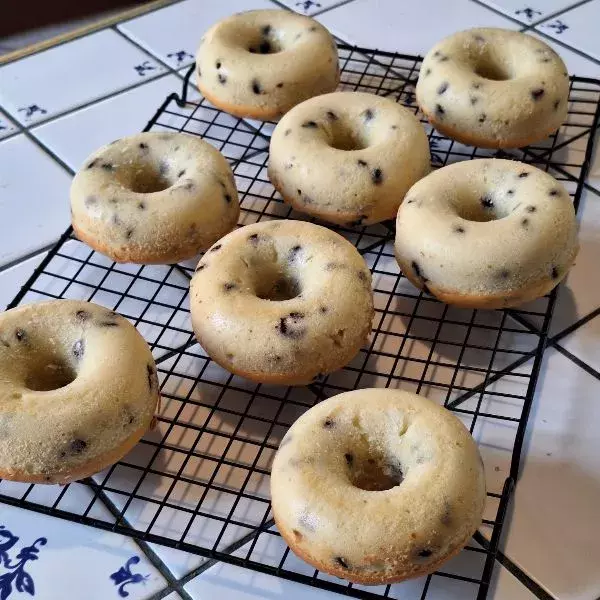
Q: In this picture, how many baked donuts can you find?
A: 8